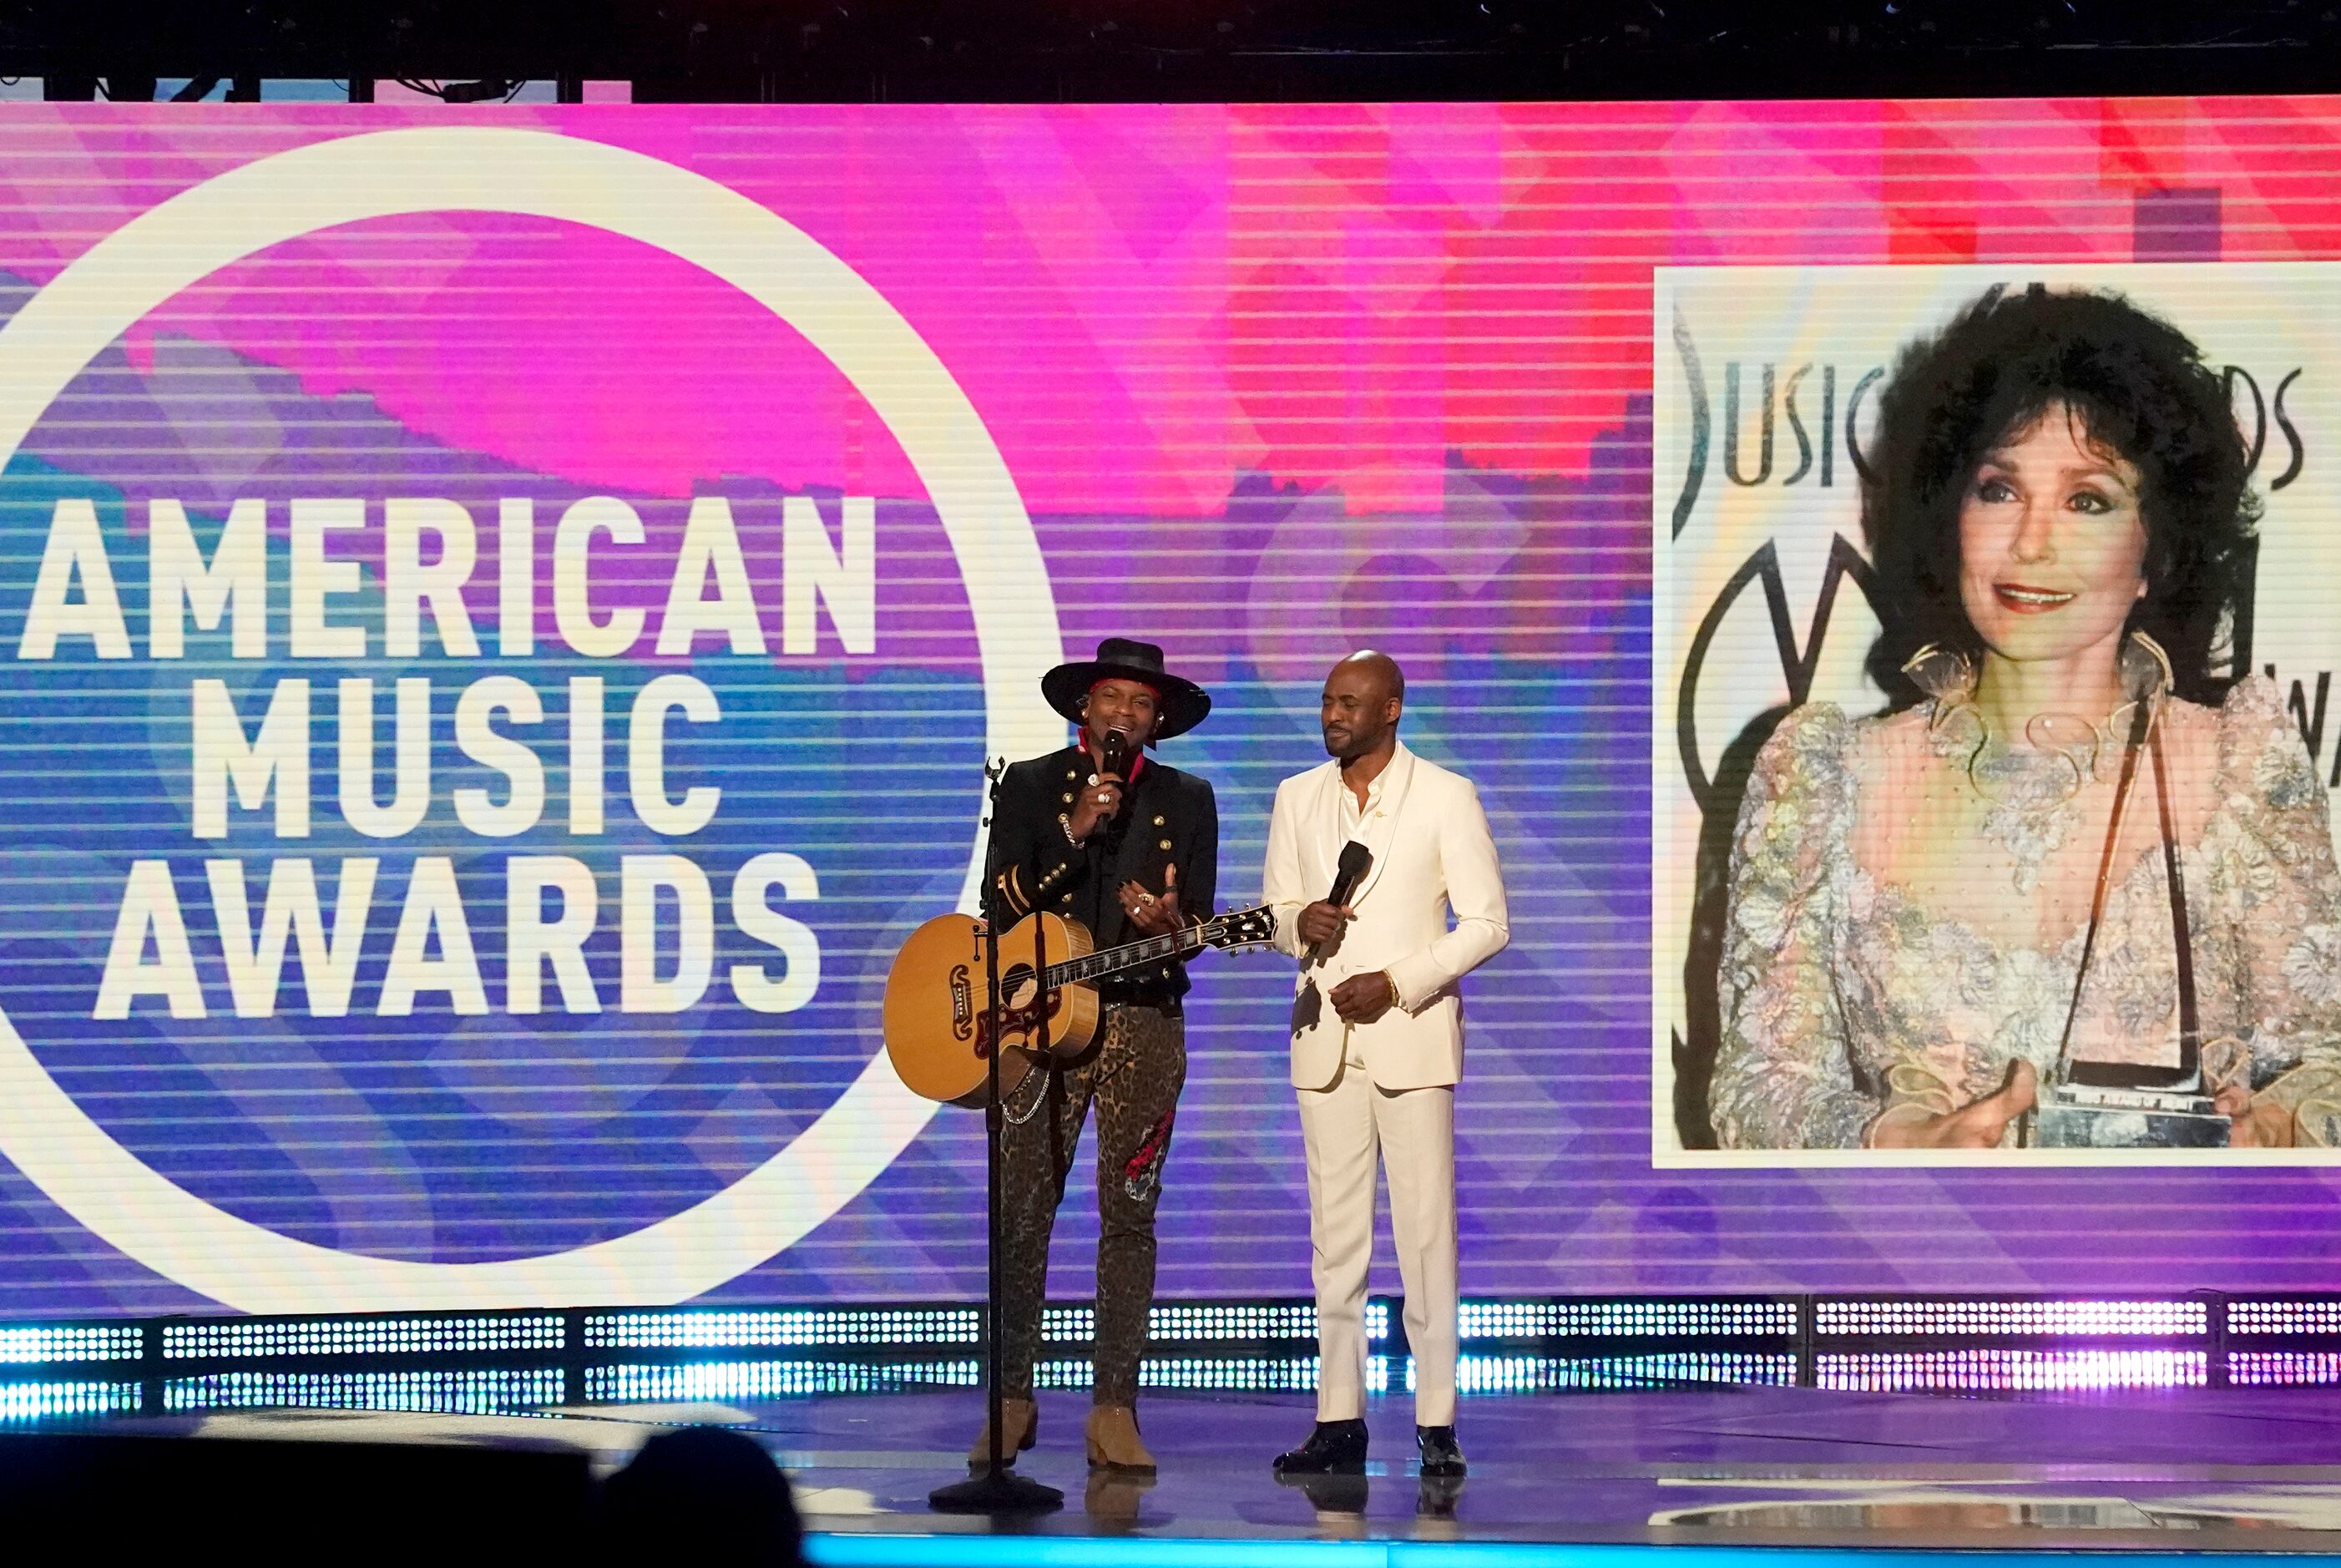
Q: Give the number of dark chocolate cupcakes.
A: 0